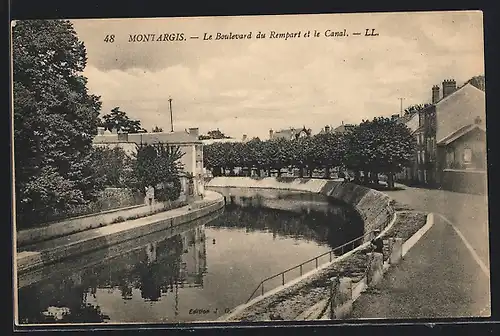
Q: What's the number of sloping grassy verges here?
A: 1